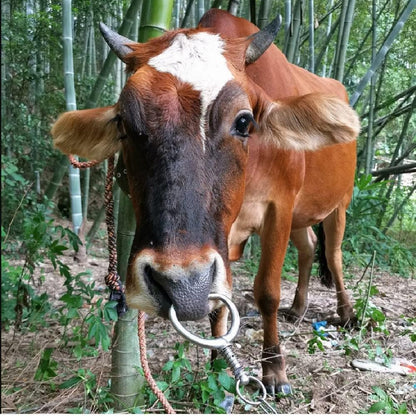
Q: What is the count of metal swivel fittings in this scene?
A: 1